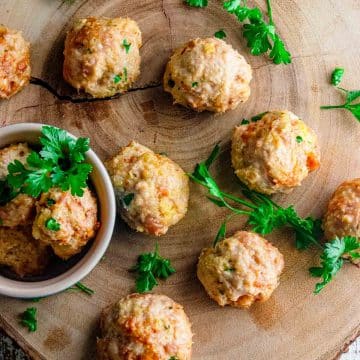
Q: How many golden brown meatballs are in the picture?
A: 12